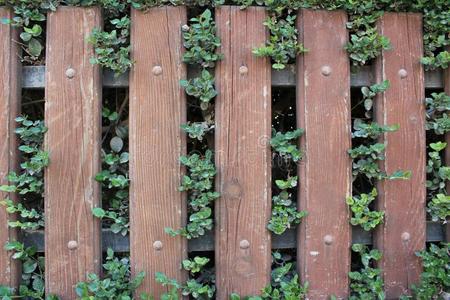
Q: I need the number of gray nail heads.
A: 10